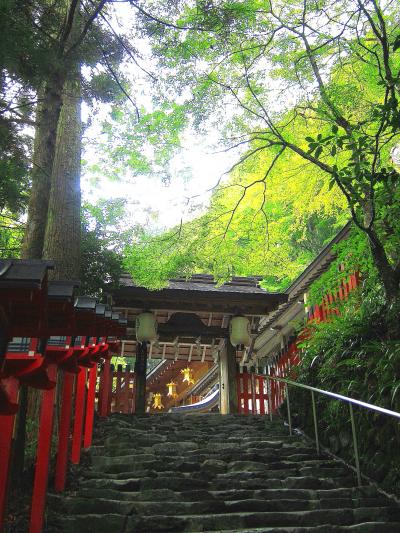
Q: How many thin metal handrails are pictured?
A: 1